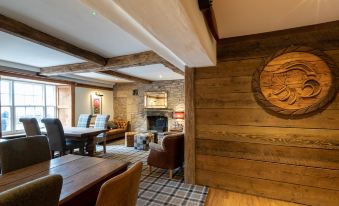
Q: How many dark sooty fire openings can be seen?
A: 1